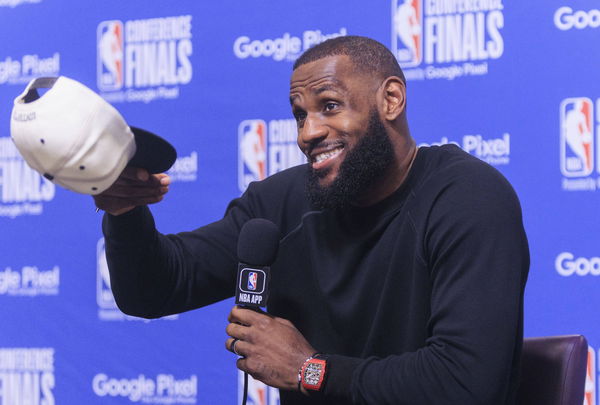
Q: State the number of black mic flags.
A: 1